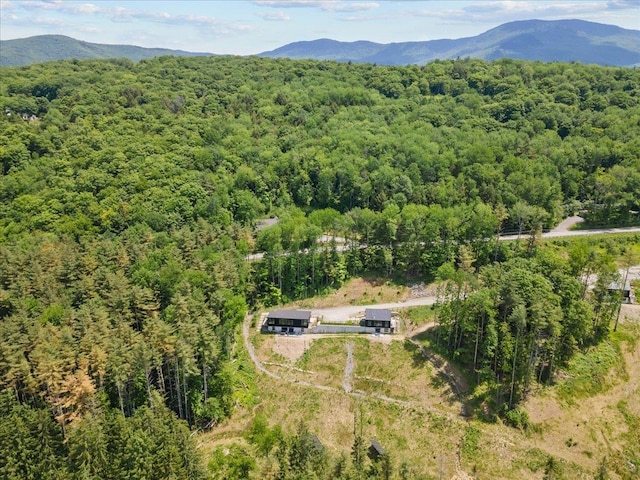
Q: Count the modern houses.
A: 2